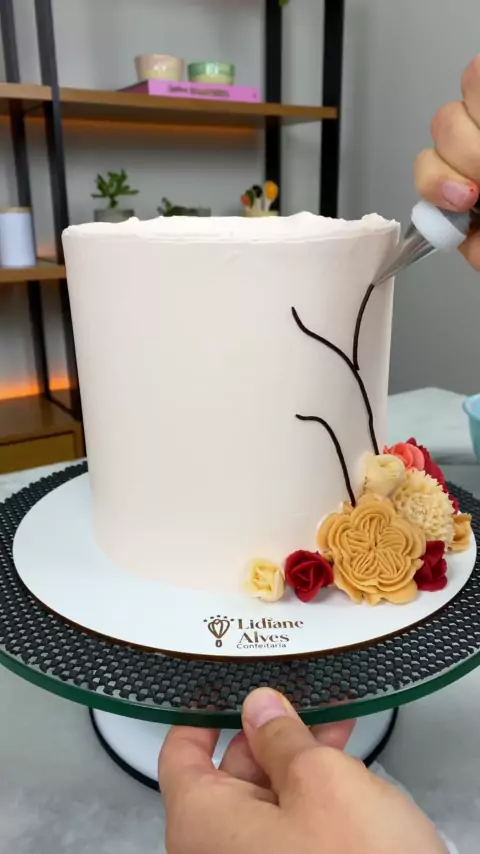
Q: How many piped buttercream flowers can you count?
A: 9